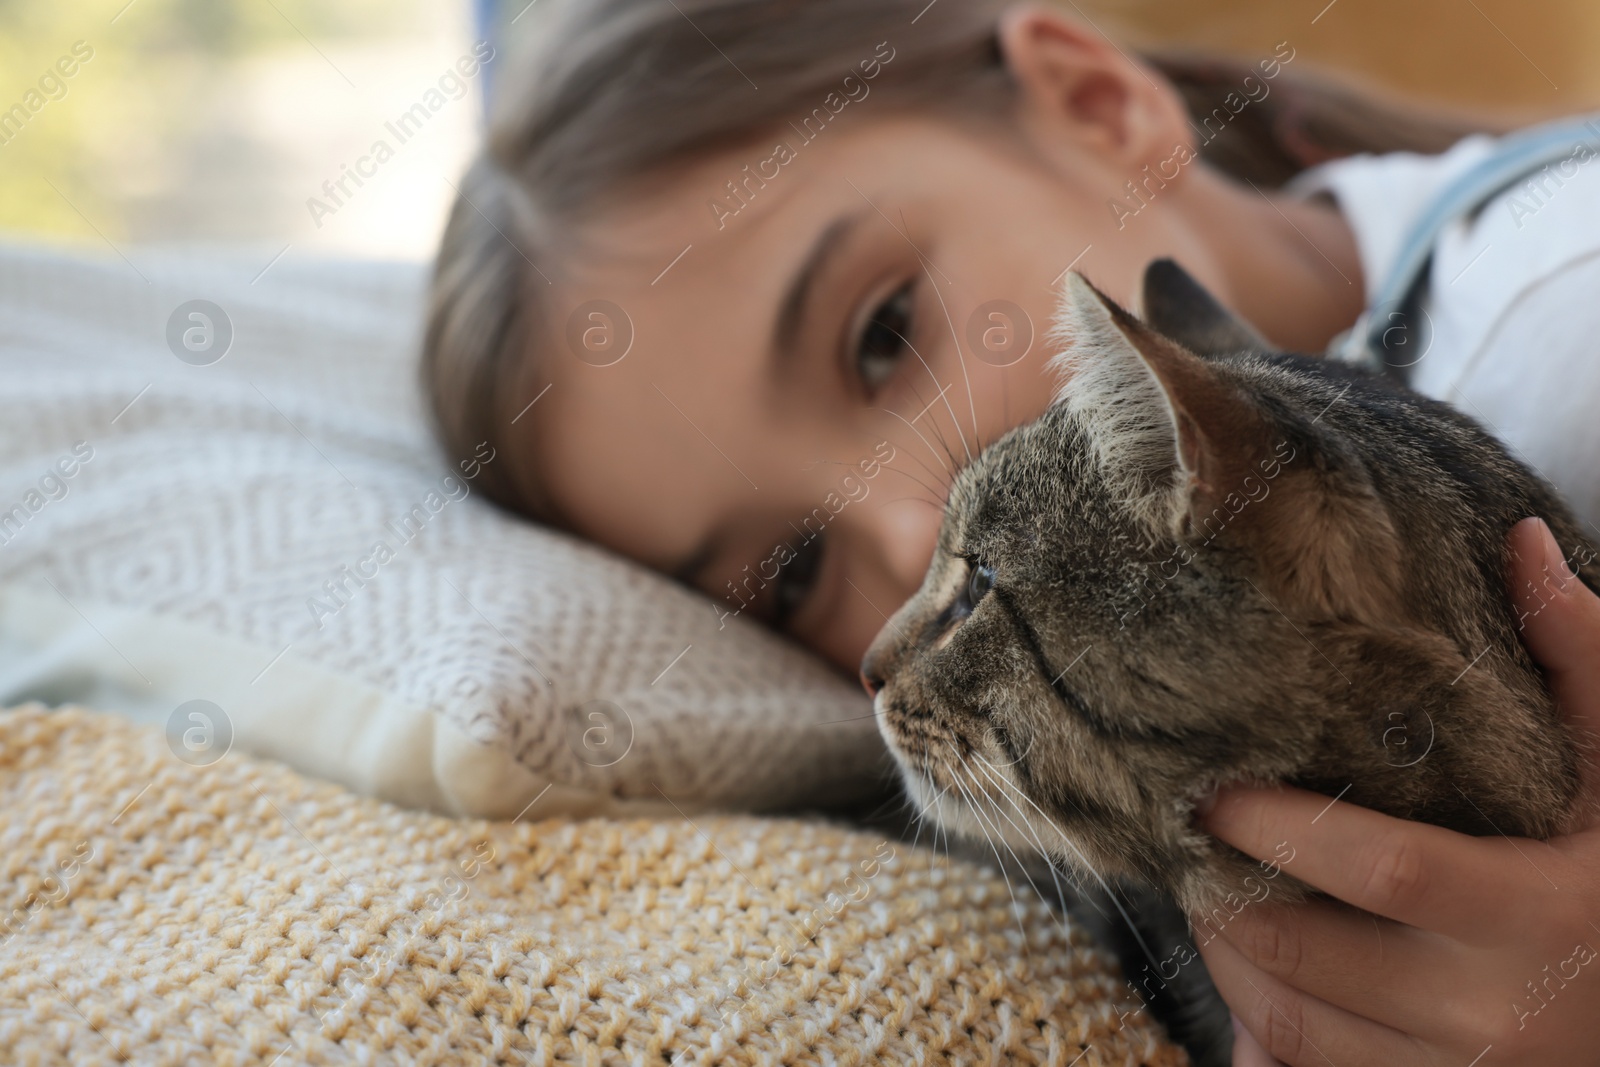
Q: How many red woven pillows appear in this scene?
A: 0